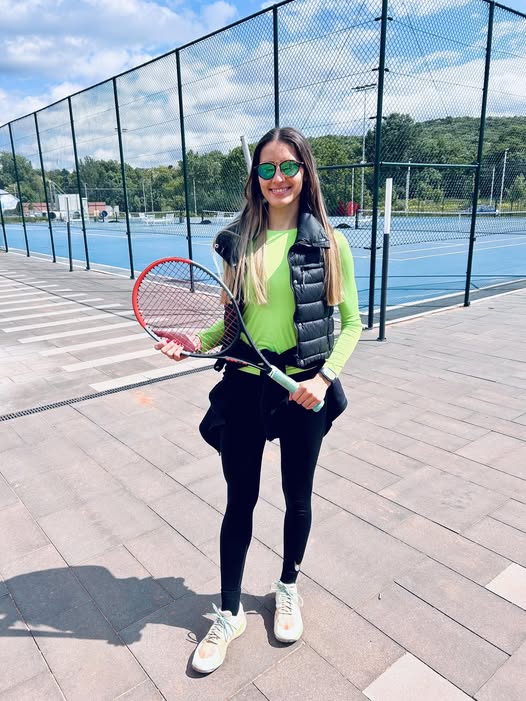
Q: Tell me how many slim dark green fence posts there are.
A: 9